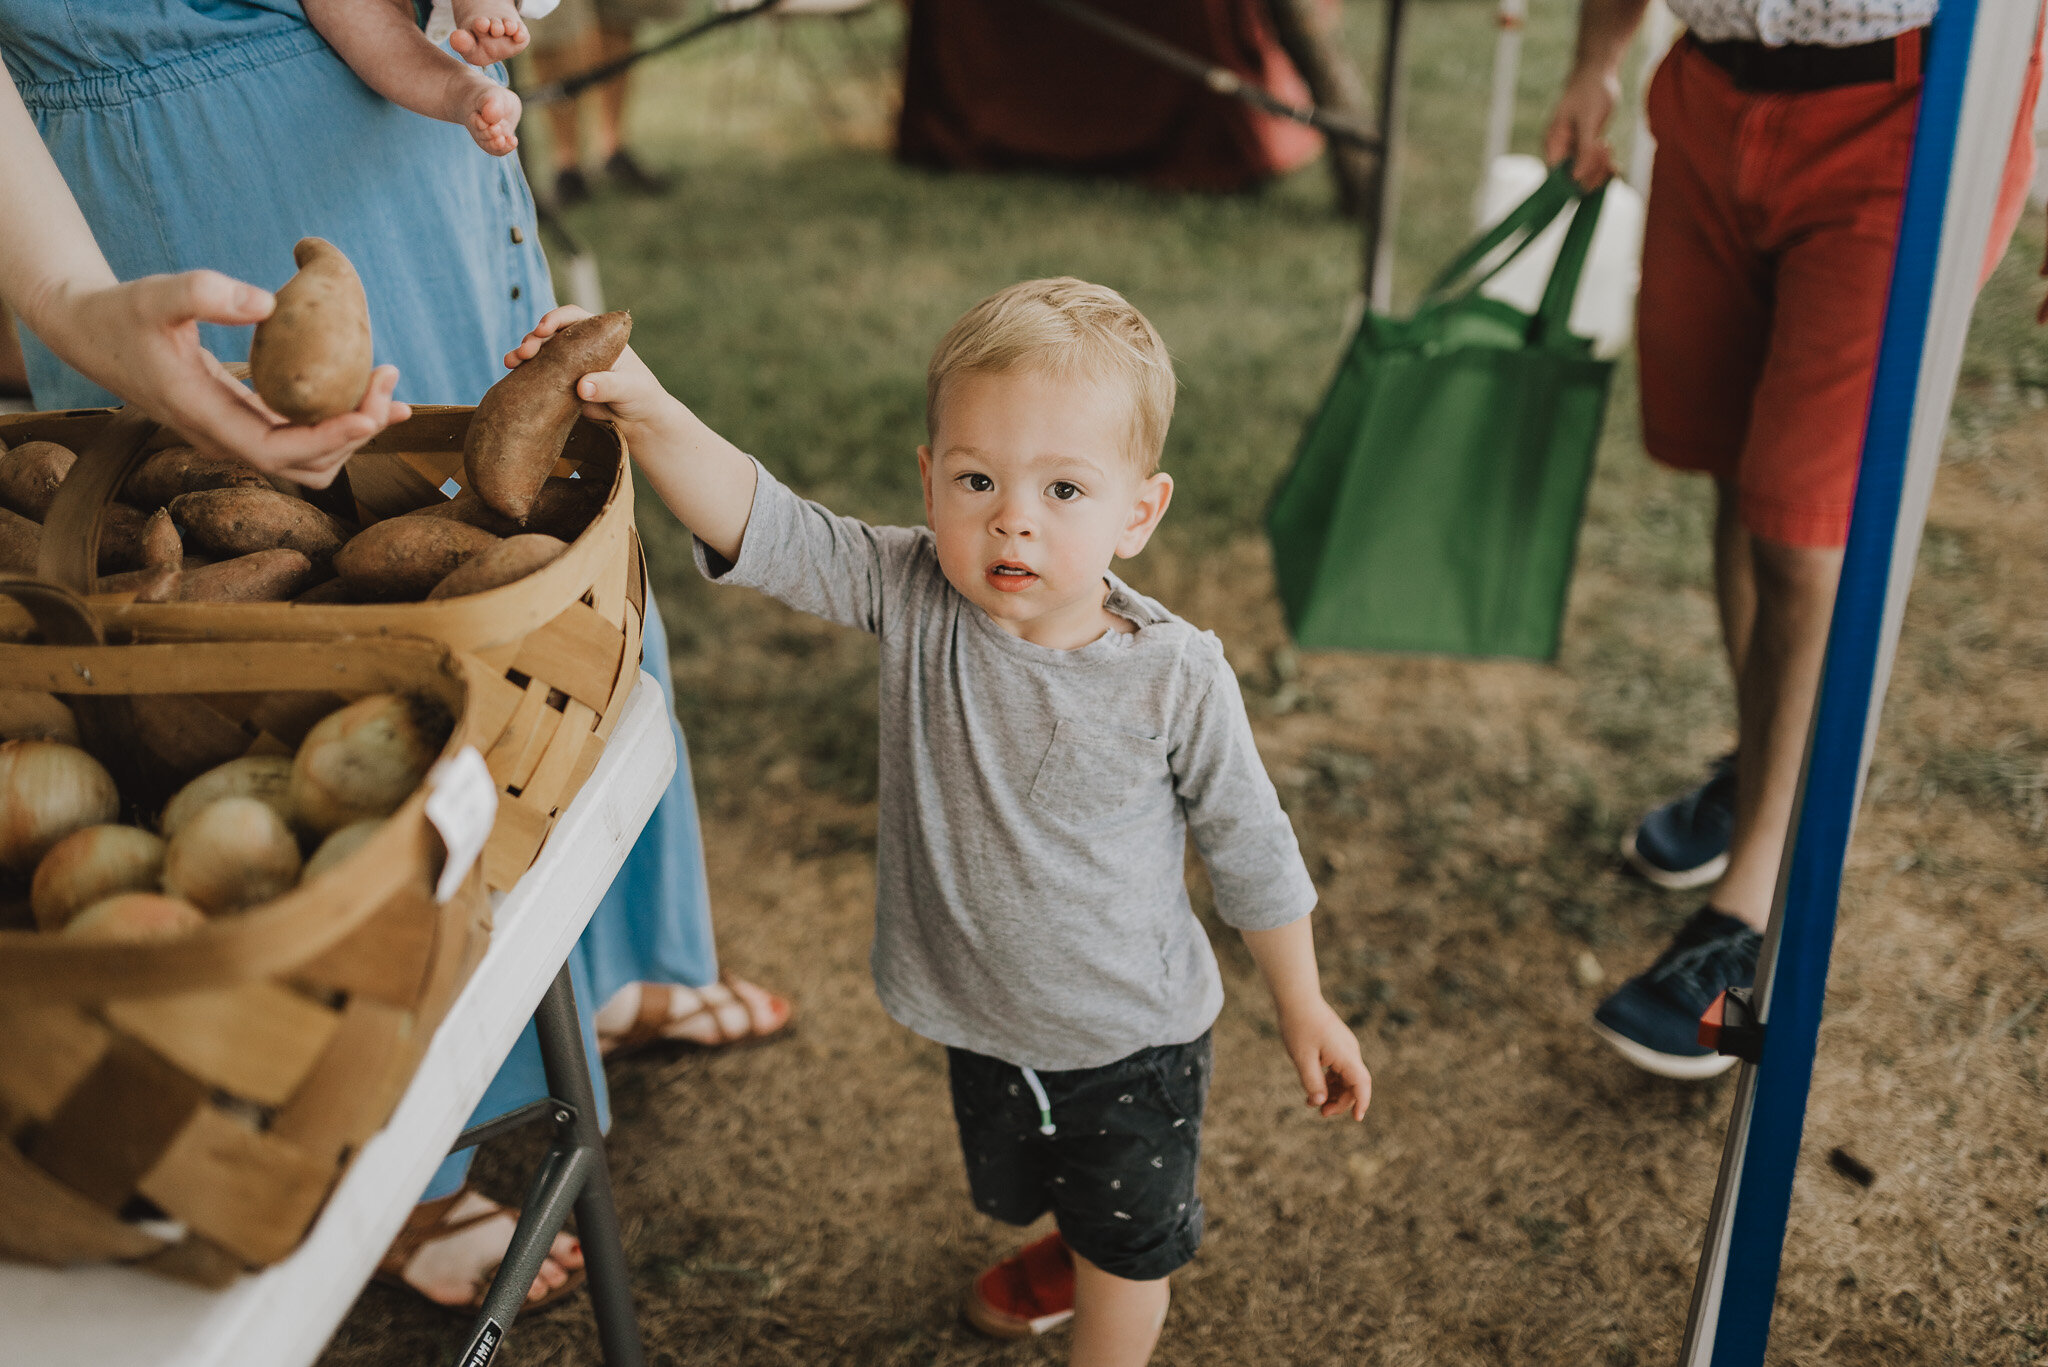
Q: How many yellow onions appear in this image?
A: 7